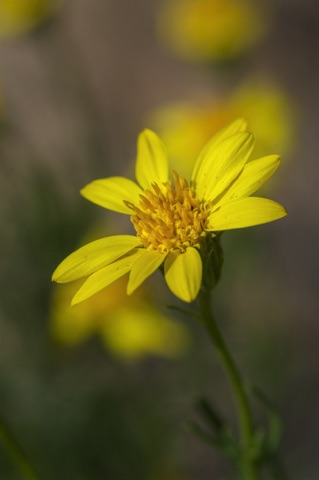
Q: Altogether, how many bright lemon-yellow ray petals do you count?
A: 10